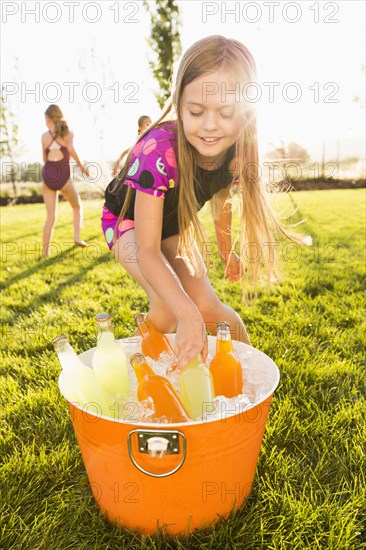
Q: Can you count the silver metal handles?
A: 1